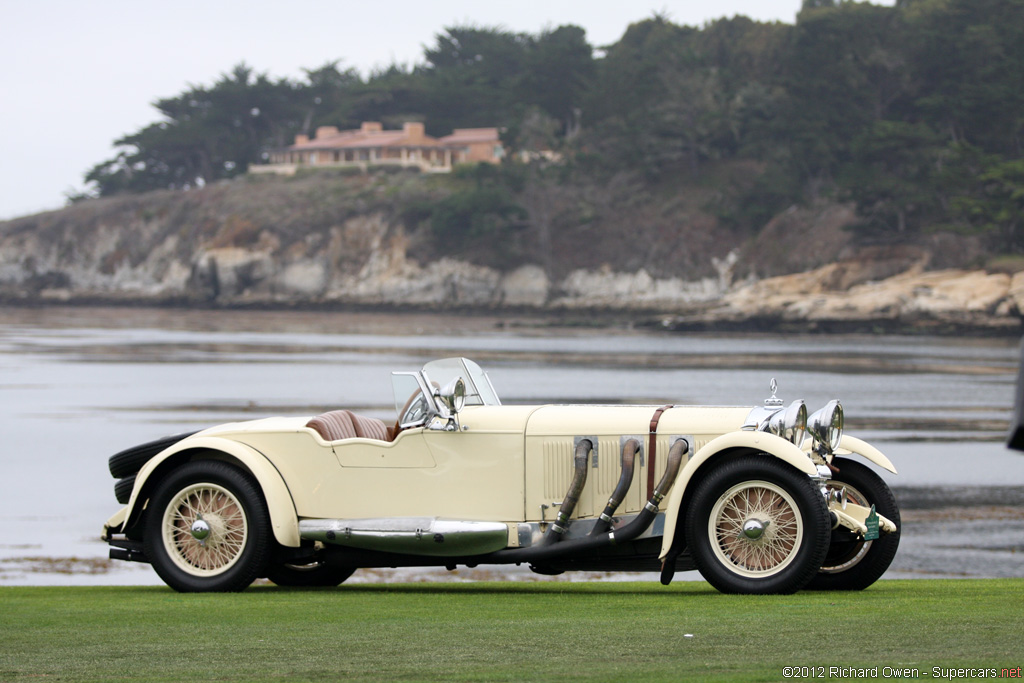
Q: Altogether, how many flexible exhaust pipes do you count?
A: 3